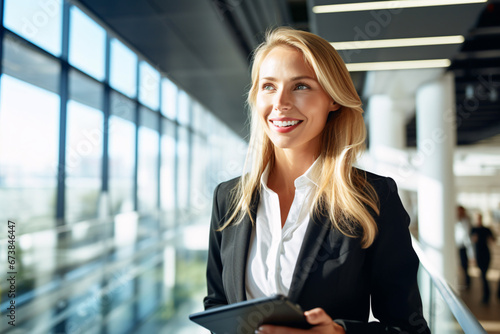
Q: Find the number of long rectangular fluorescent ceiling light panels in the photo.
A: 3